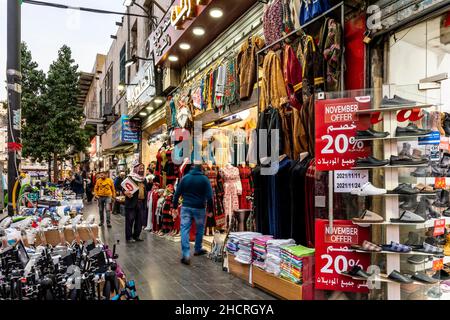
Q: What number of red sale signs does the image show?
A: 2